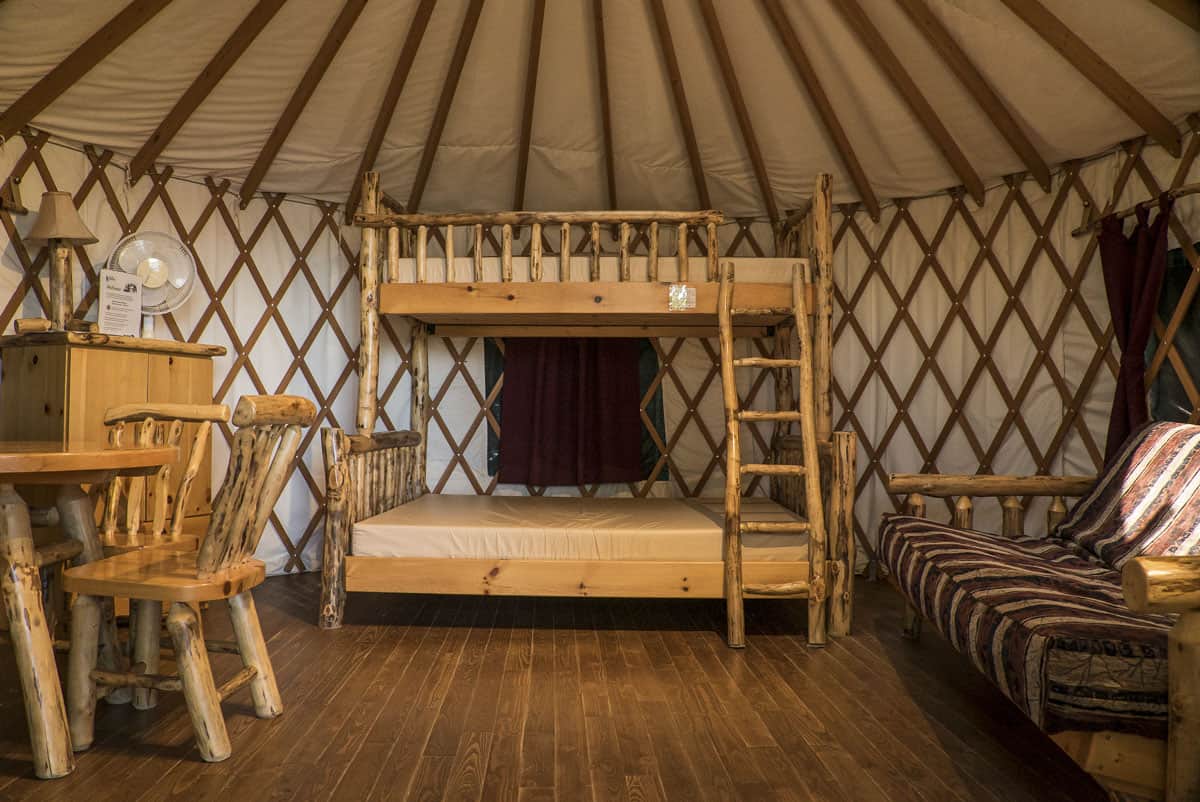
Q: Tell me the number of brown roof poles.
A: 14